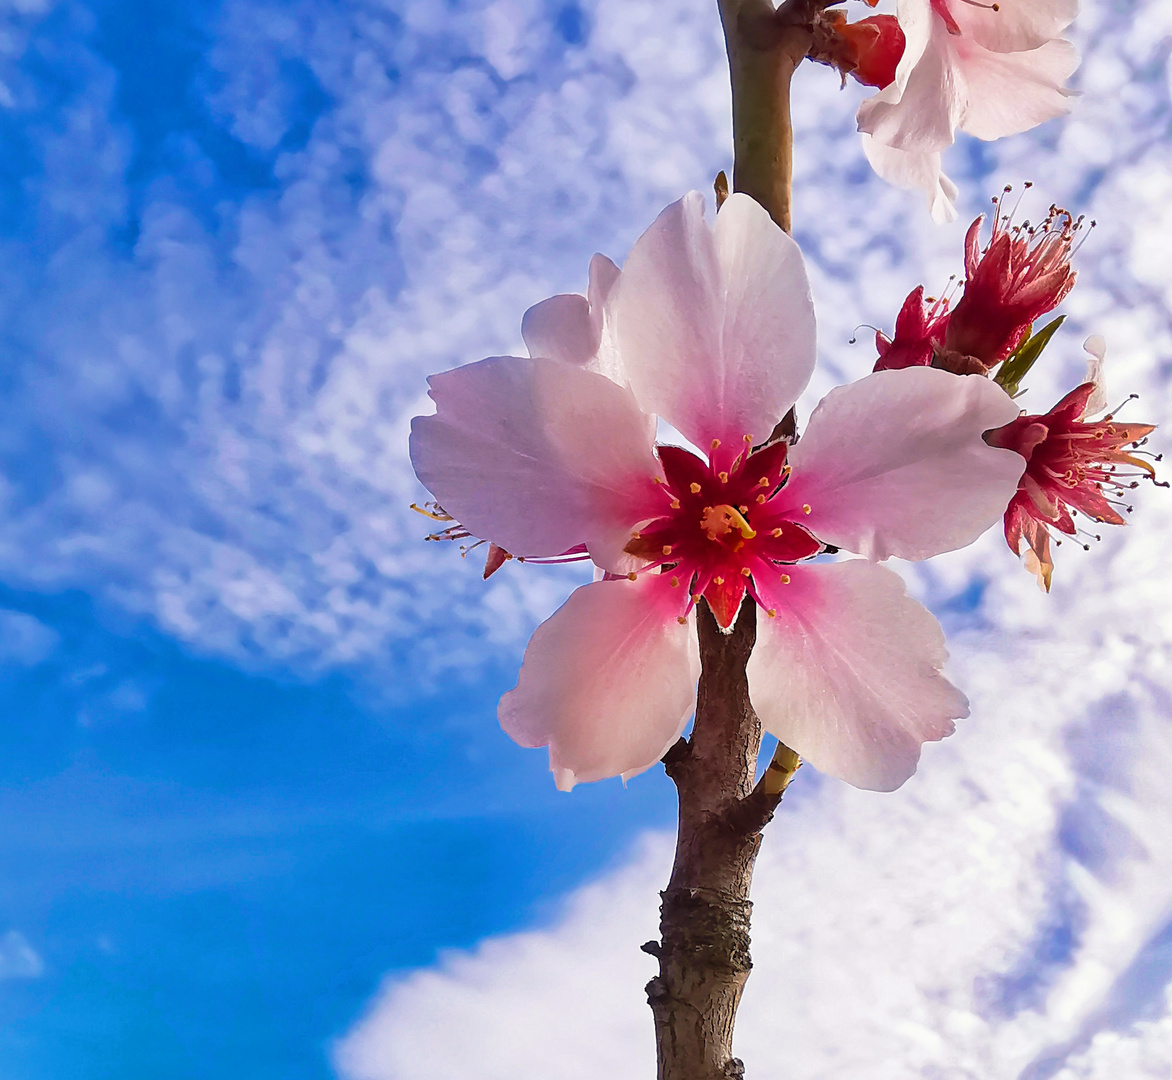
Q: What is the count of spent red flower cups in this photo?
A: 3